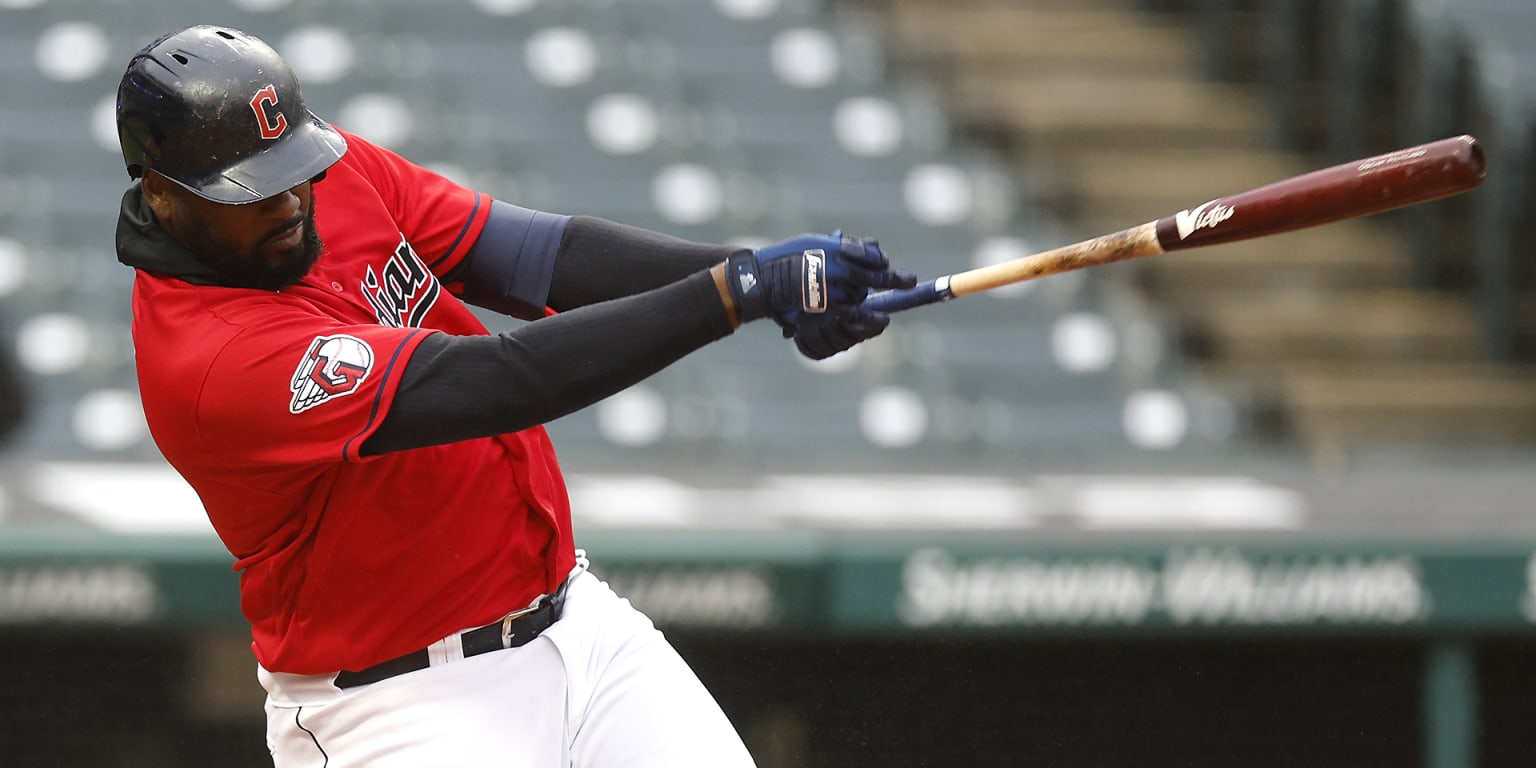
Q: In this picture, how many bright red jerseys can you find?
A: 1